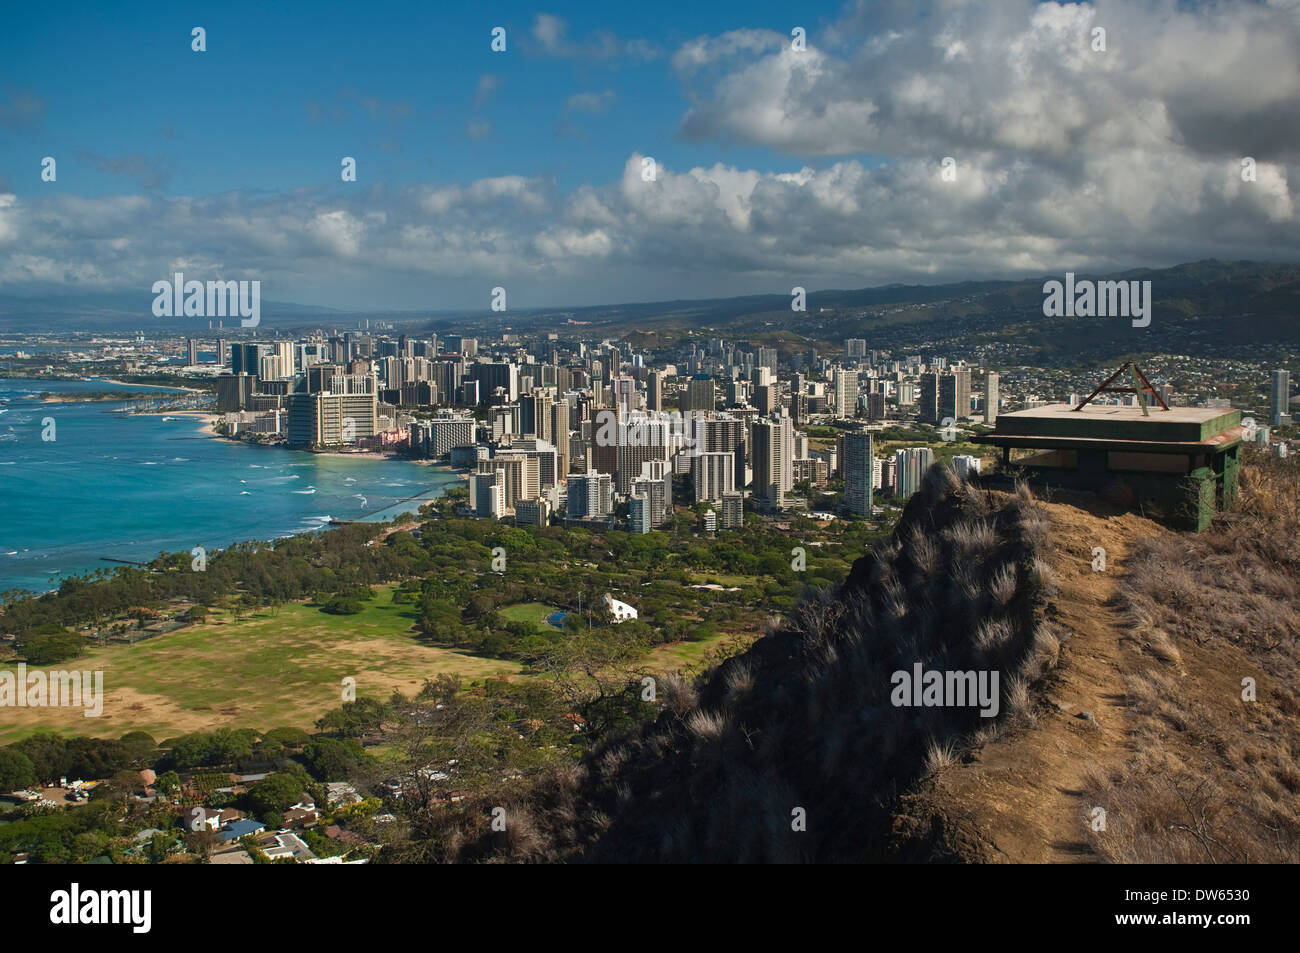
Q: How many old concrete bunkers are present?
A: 1